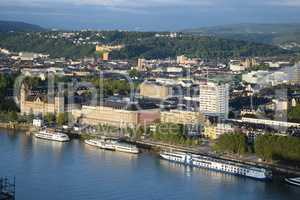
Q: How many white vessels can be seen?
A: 4